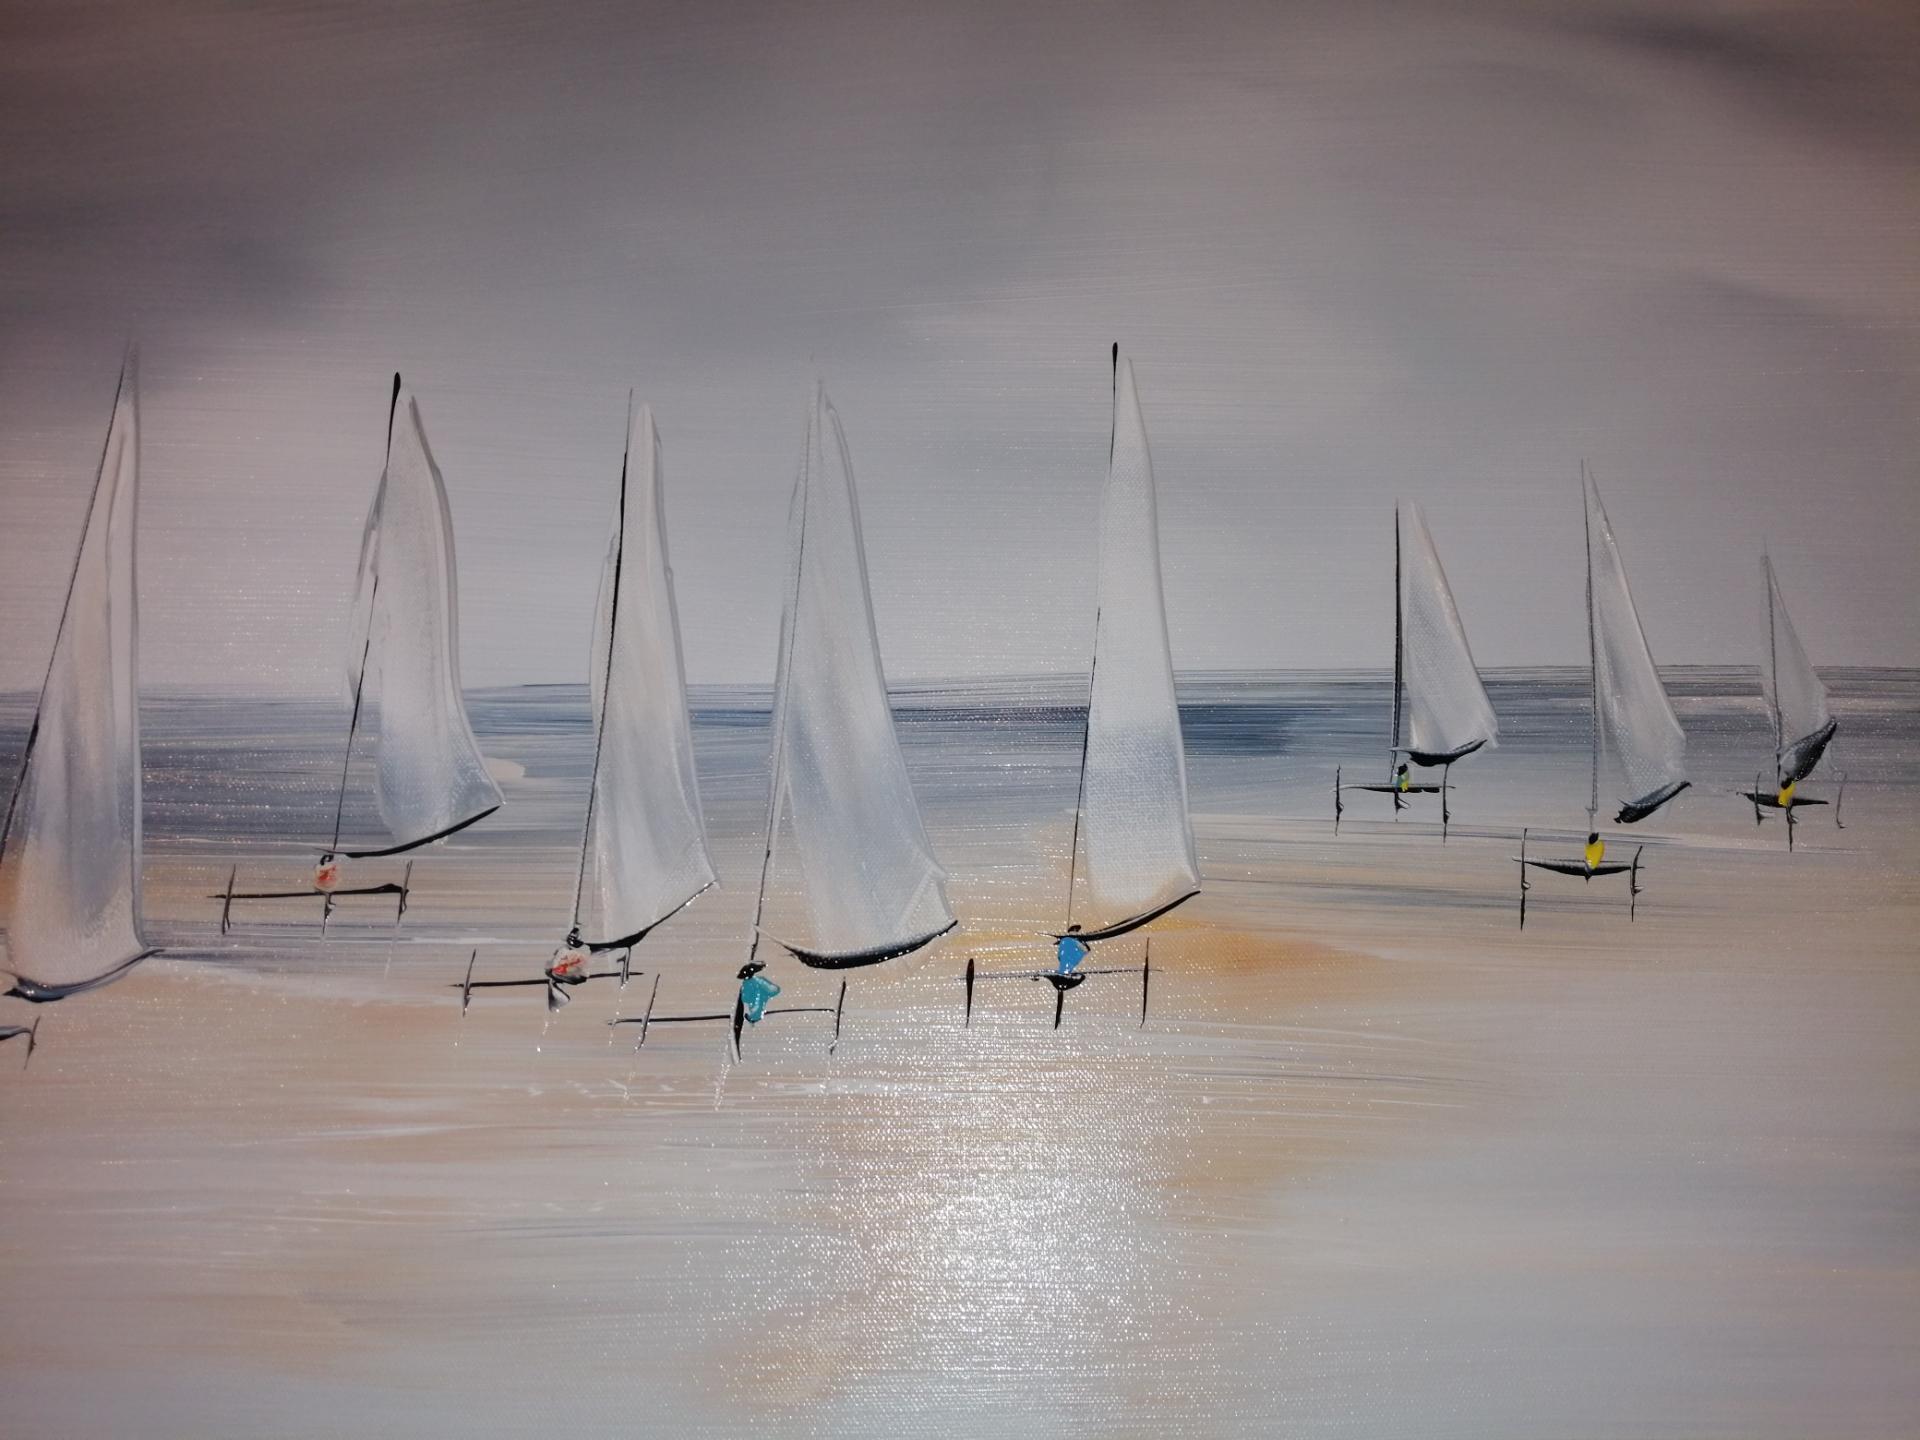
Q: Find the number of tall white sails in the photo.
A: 8